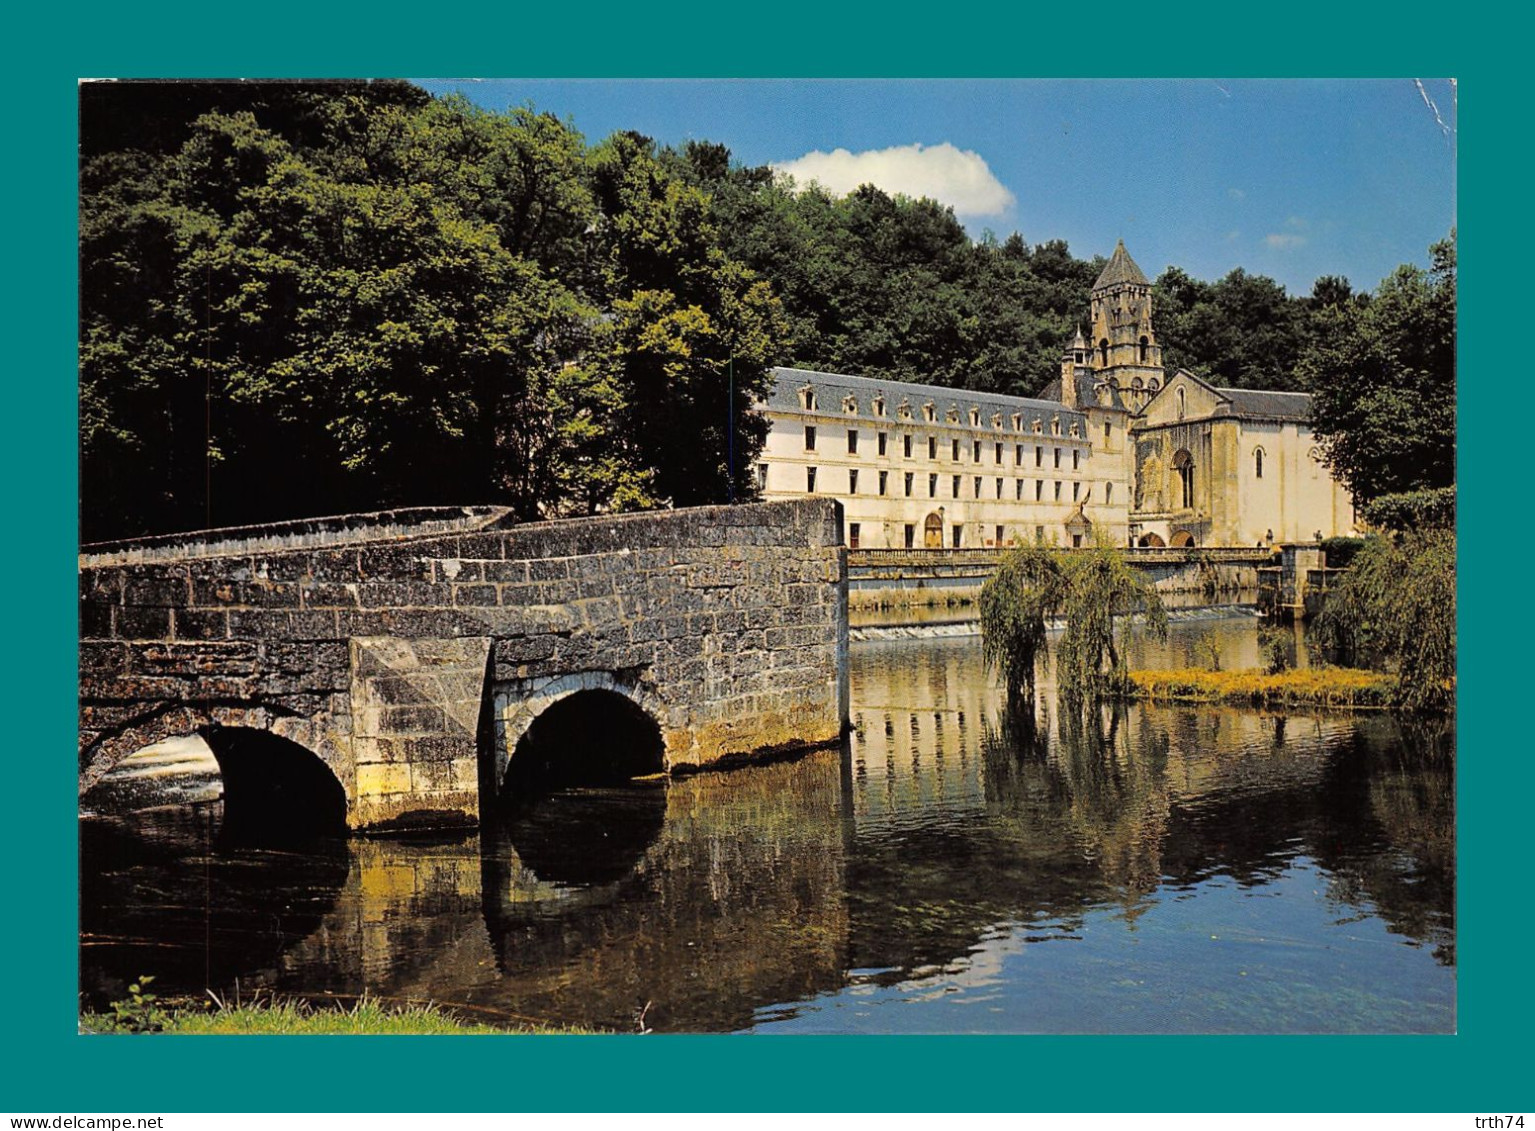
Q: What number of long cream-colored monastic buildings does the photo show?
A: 1